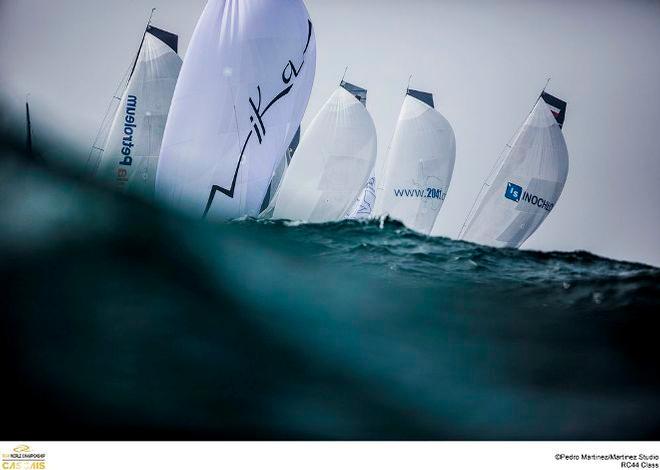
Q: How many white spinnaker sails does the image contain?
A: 5